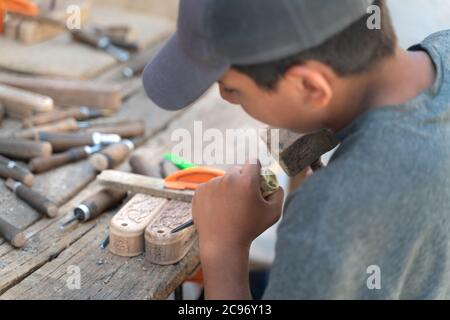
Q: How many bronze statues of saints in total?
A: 0